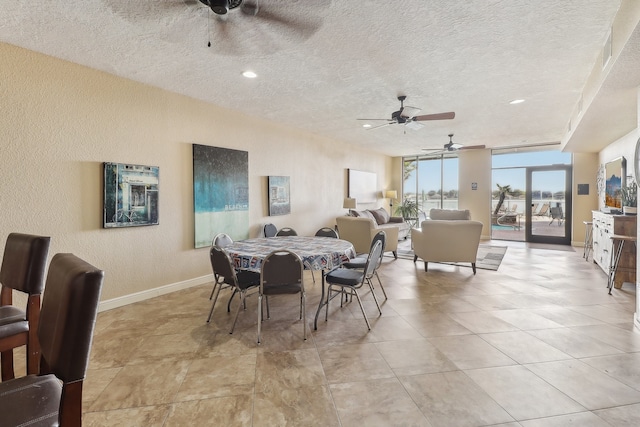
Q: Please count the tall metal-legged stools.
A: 2